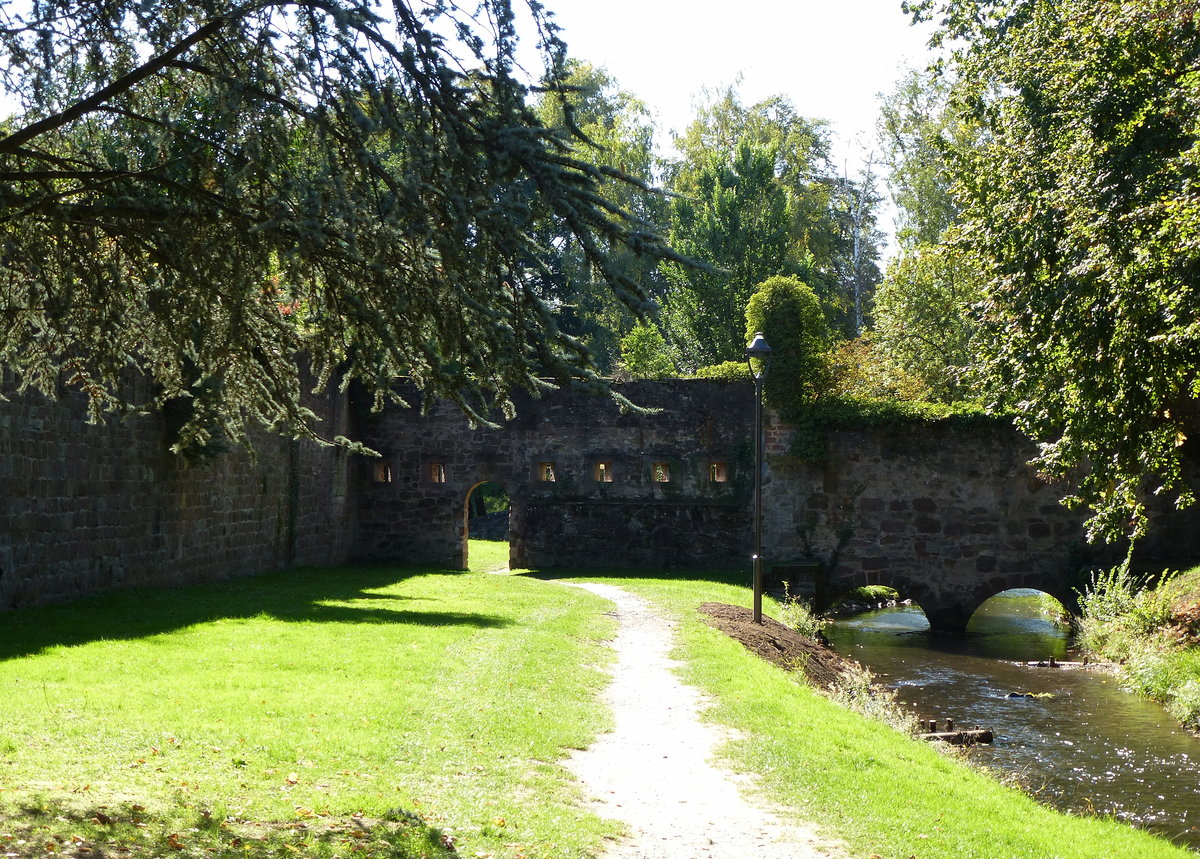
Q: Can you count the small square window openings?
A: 6